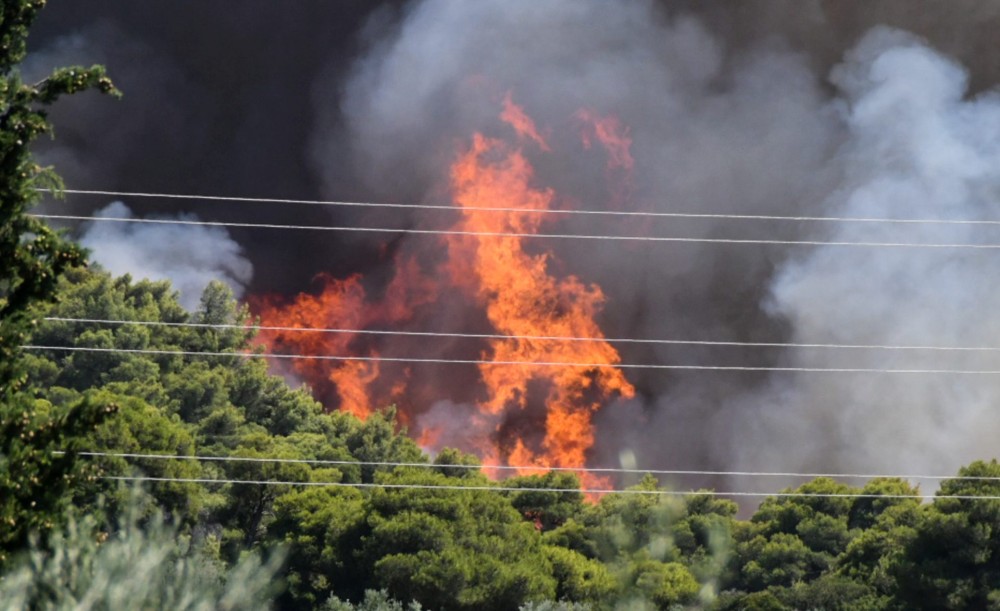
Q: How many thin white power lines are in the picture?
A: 6